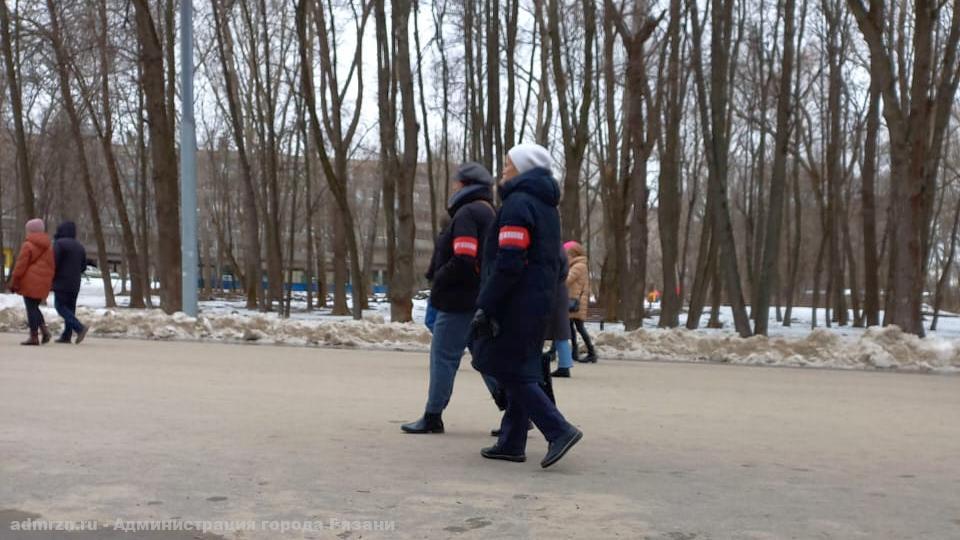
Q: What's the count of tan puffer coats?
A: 1